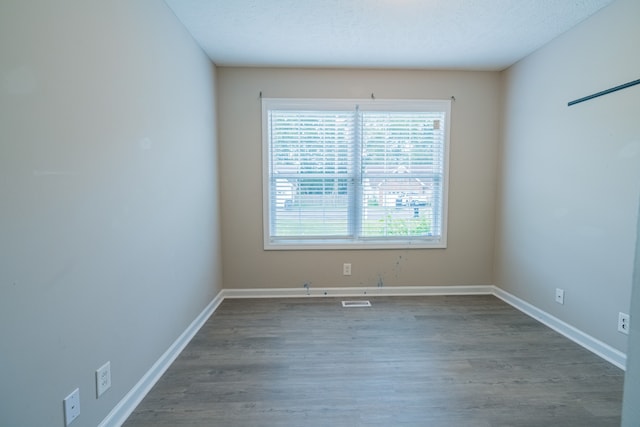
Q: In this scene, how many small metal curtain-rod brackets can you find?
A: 3